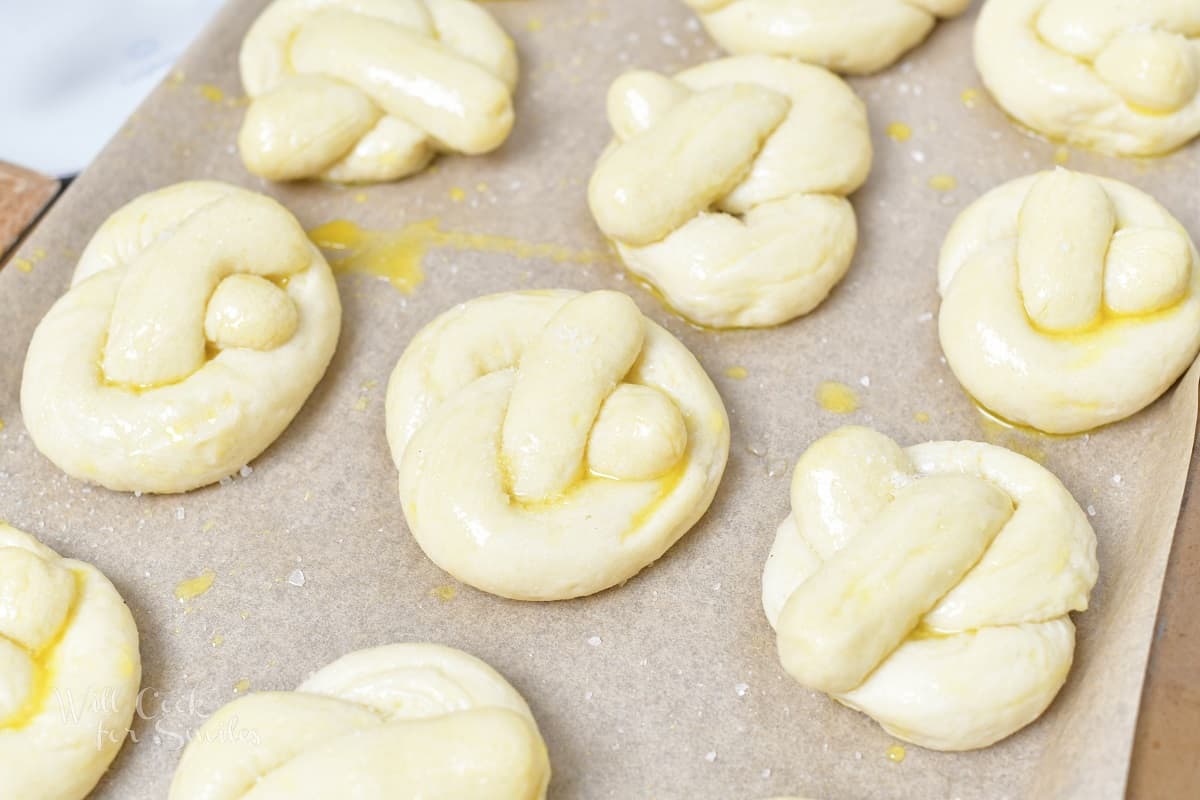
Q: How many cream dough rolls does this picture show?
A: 10